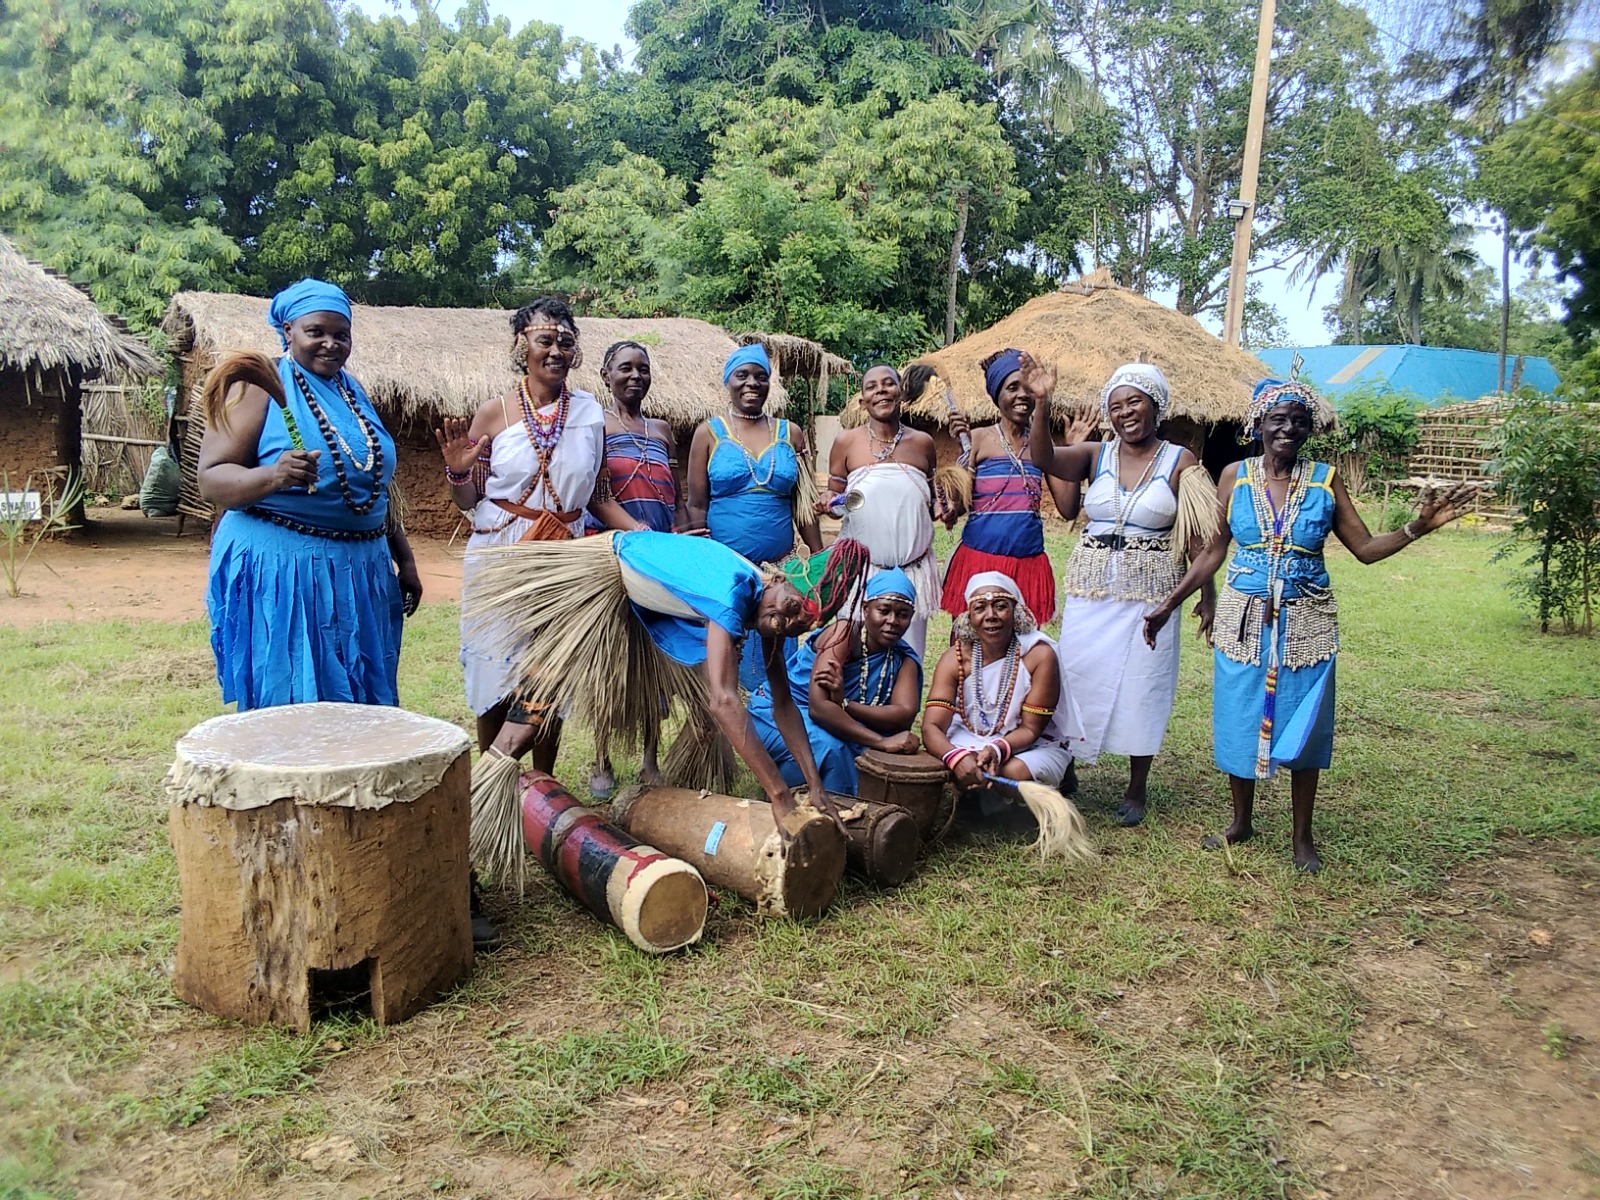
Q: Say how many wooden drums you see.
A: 5